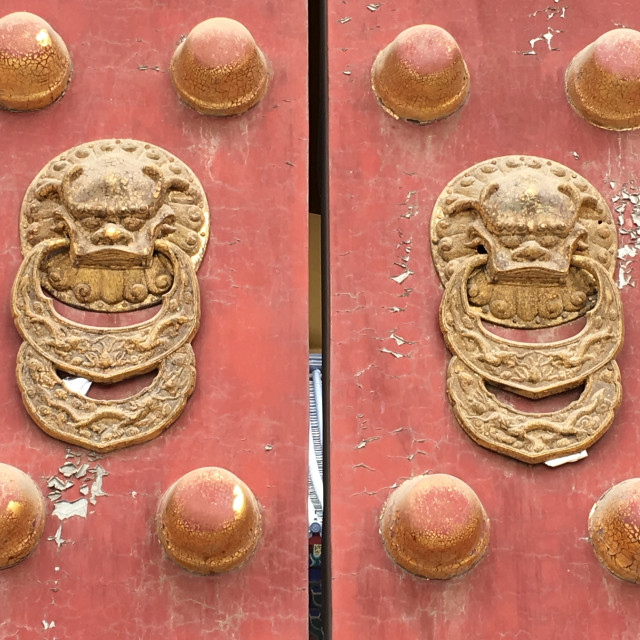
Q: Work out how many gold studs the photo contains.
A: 8